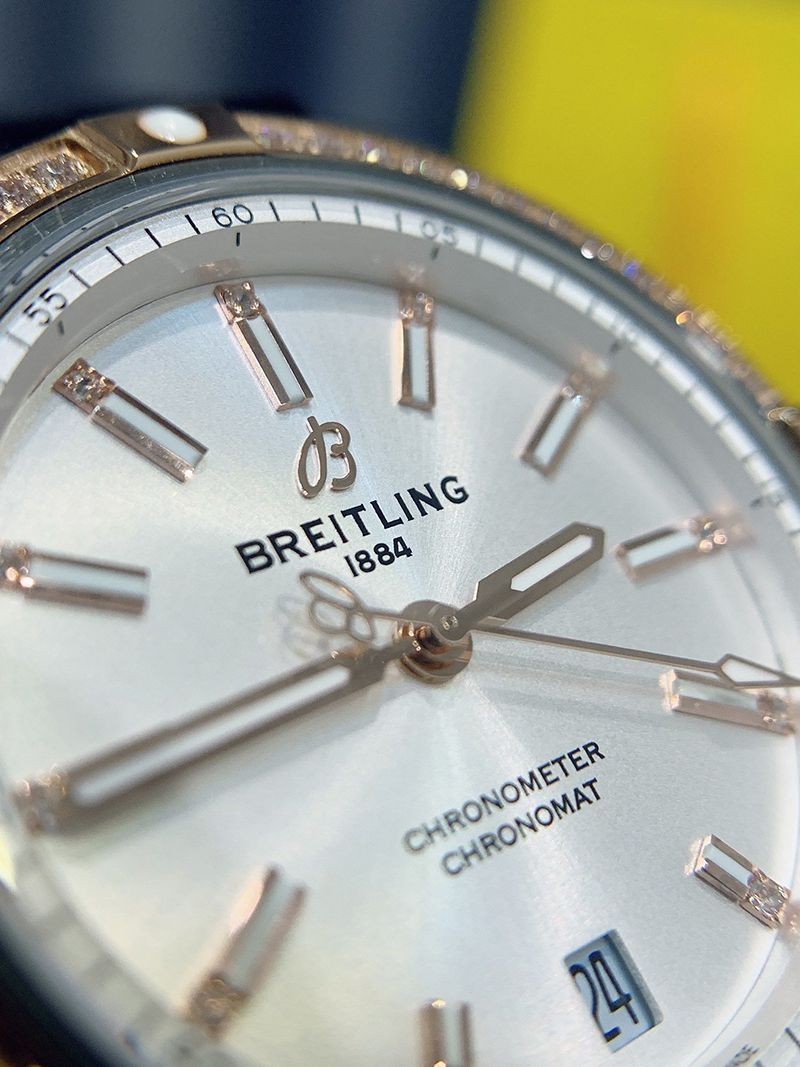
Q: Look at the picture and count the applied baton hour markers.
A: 11